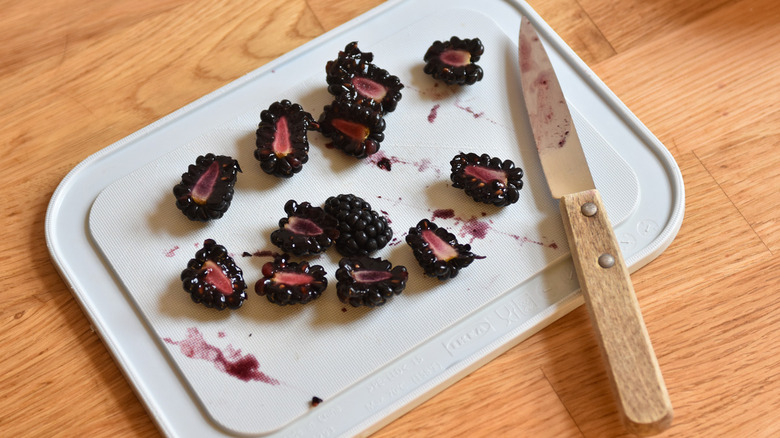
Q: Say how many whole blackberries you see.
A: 1